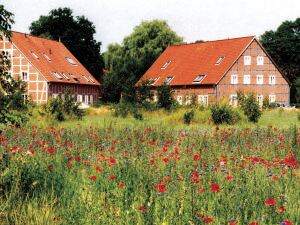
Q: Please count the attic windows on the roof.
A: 13